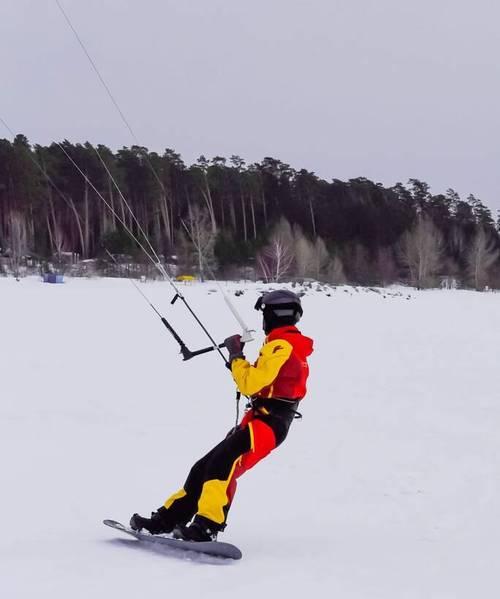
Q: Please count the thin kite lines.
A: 4